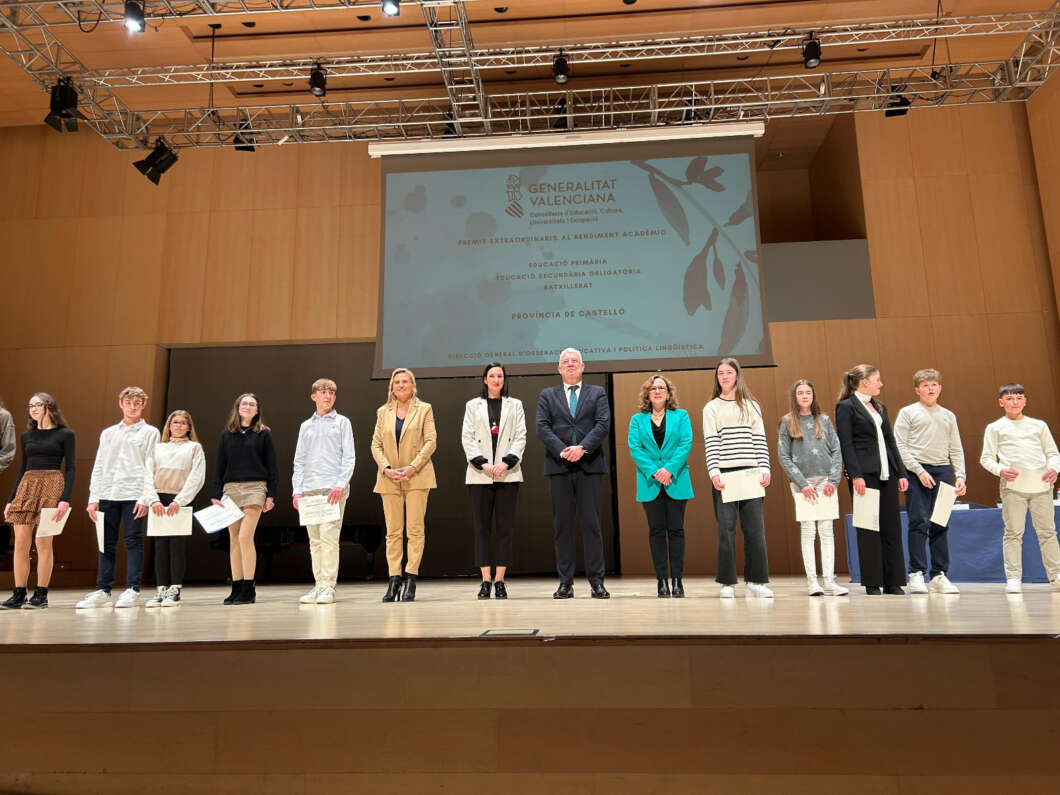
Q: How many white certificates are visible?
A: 10